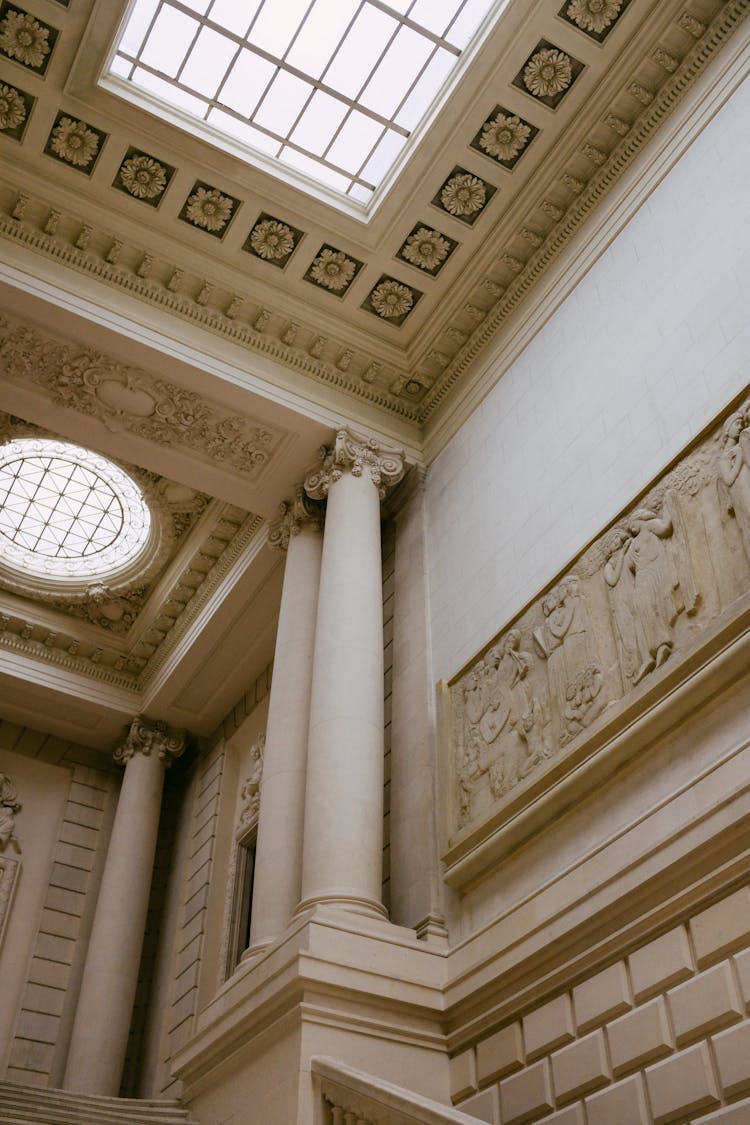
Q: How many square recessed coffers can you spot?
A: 13